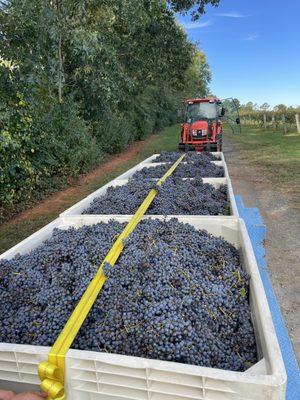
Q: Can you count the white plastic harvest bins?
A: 4